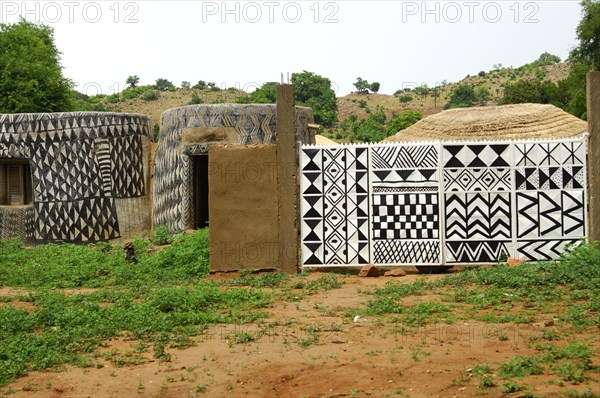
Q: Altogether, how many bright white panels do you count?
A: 4